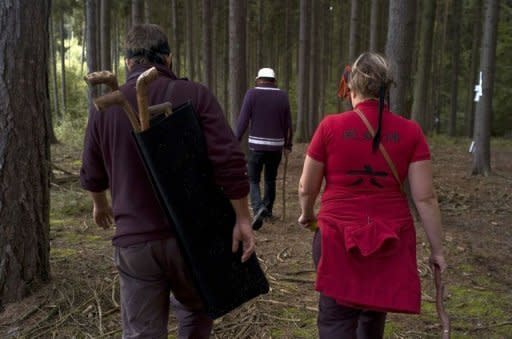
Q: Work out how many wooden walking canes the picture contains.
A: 6